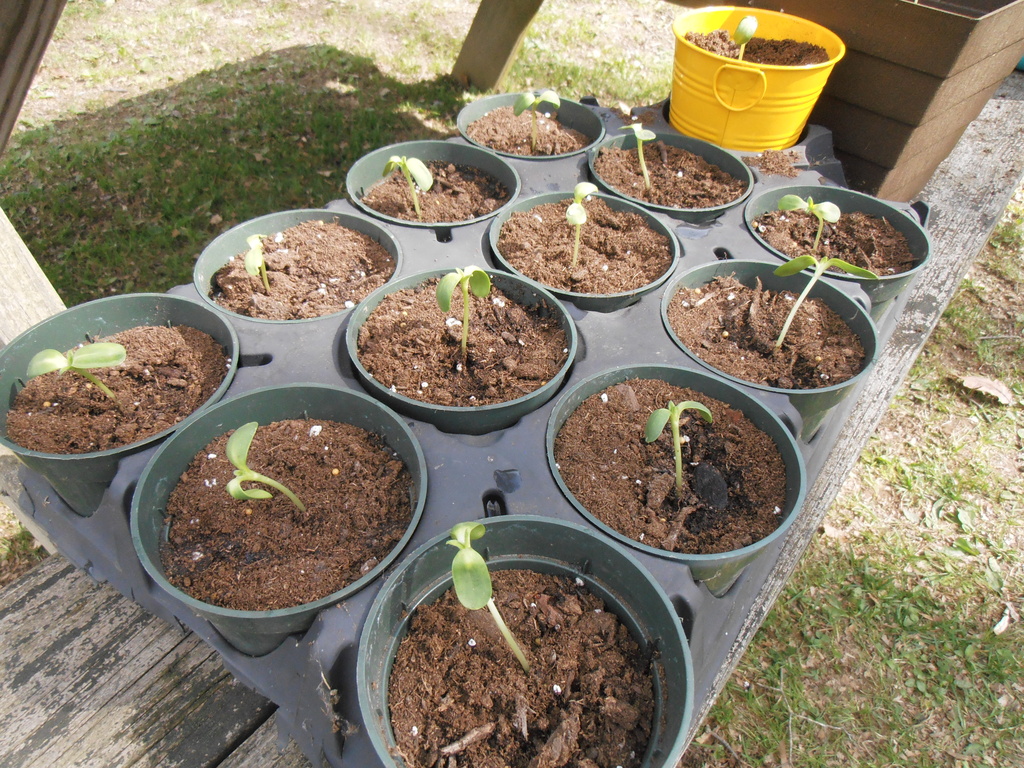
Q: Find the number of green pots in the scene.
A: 12